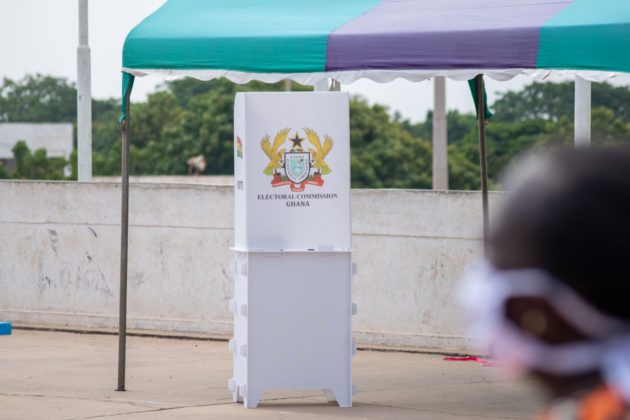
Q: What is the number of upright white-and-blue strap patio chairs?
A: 0